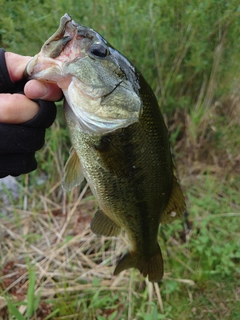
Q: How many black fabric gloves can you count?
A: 1